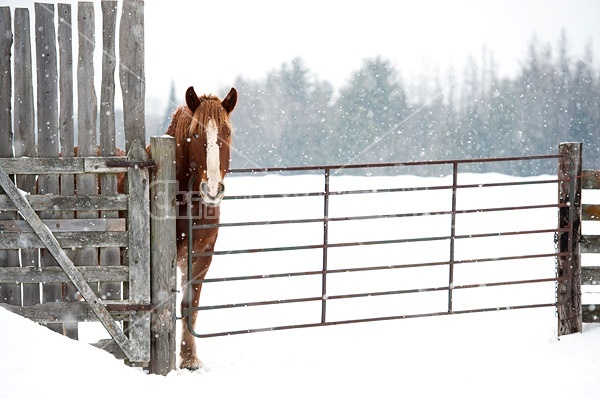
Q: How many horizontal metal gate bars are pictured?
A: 7